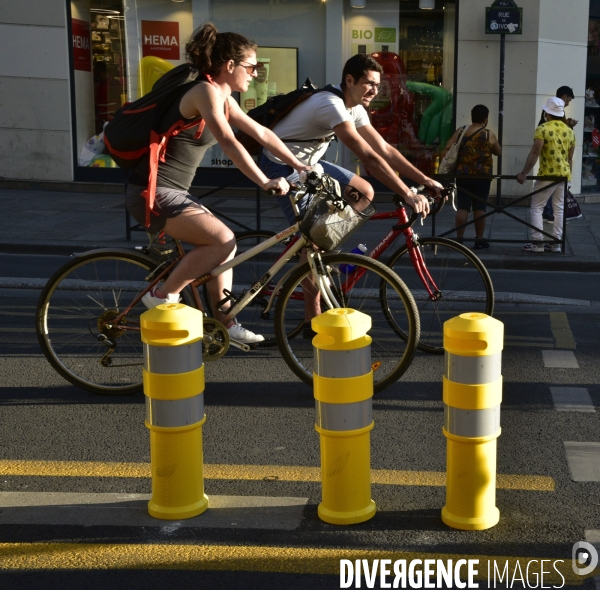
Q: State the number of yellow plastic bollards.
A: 3